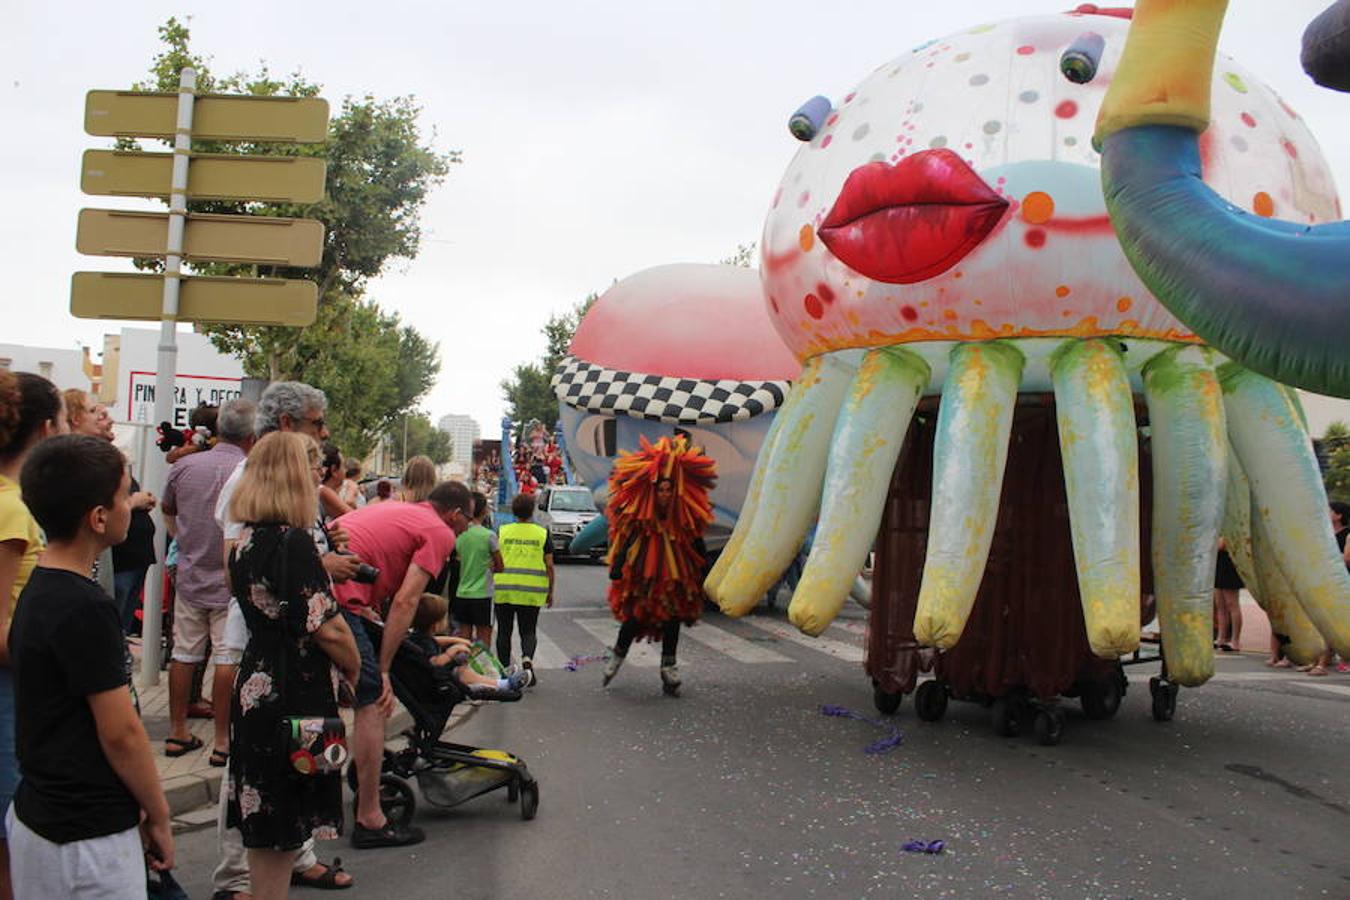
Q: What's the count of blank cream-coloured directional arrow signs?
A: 4